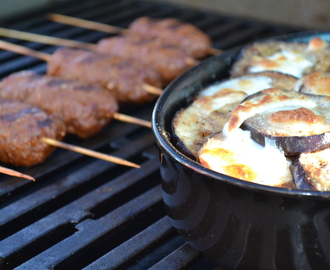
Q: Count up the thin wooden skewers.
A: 6